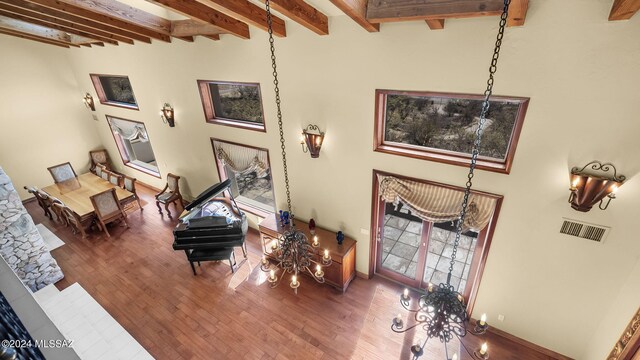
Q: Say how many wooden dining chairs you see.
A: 12